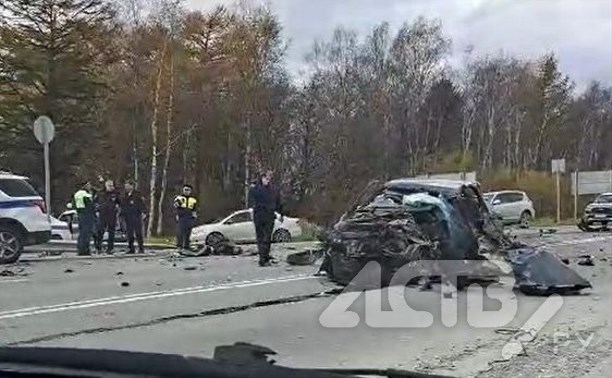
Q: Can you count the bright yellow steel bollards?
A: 0